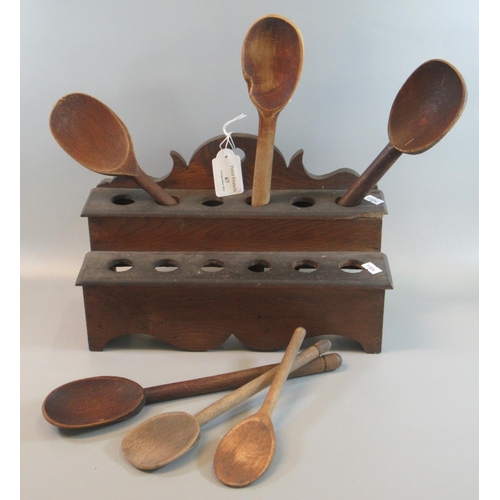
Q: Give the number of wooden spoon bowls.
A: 6